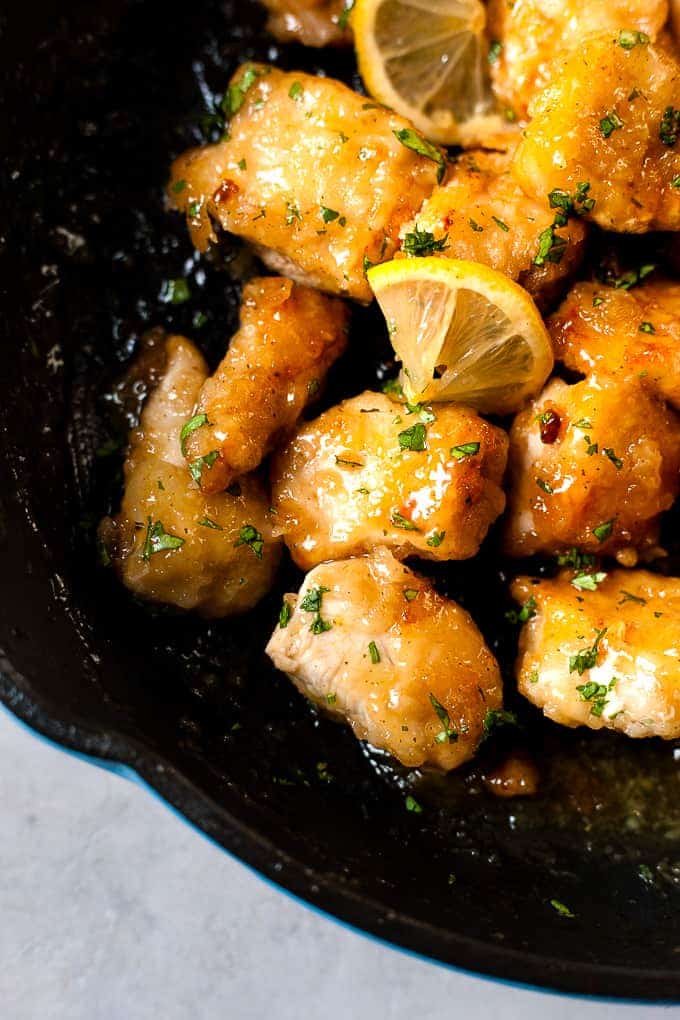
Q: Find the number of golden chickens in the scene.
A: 12